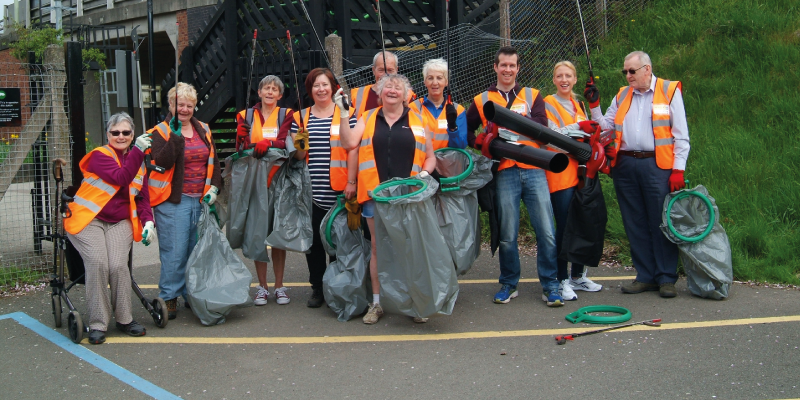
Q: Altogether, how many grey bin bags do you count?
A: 7